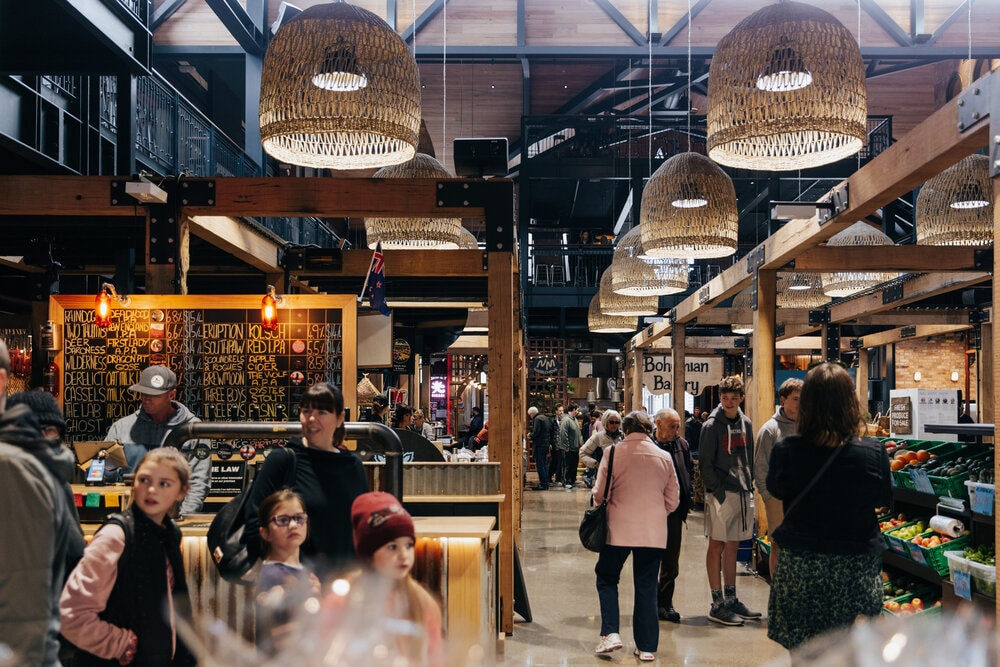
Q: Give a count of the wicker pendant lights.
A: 12